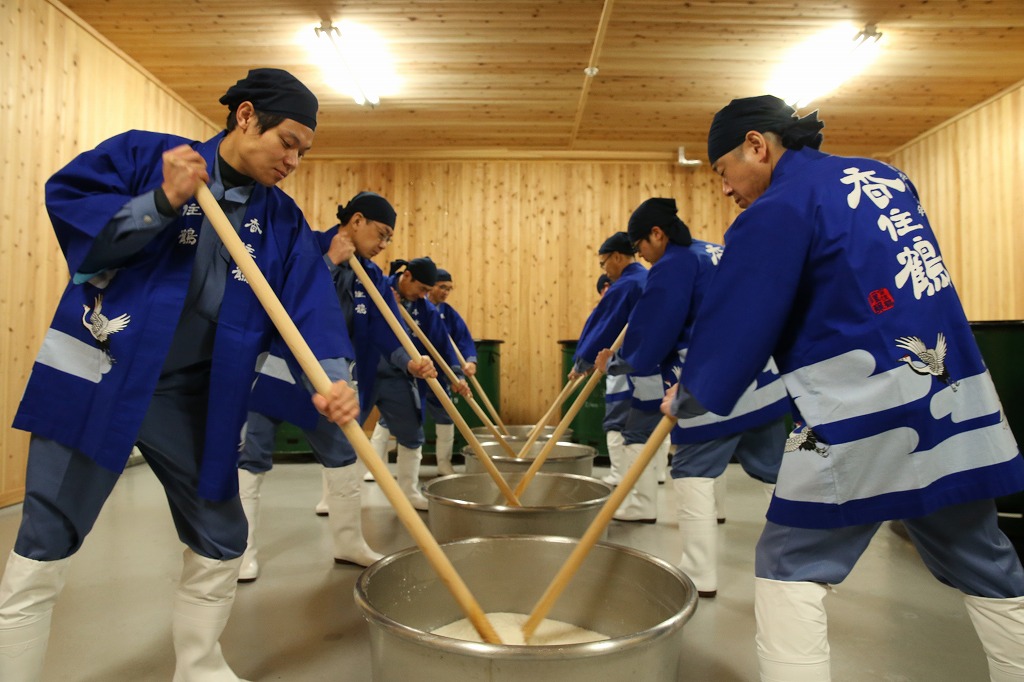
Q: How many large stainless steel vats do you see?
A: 4